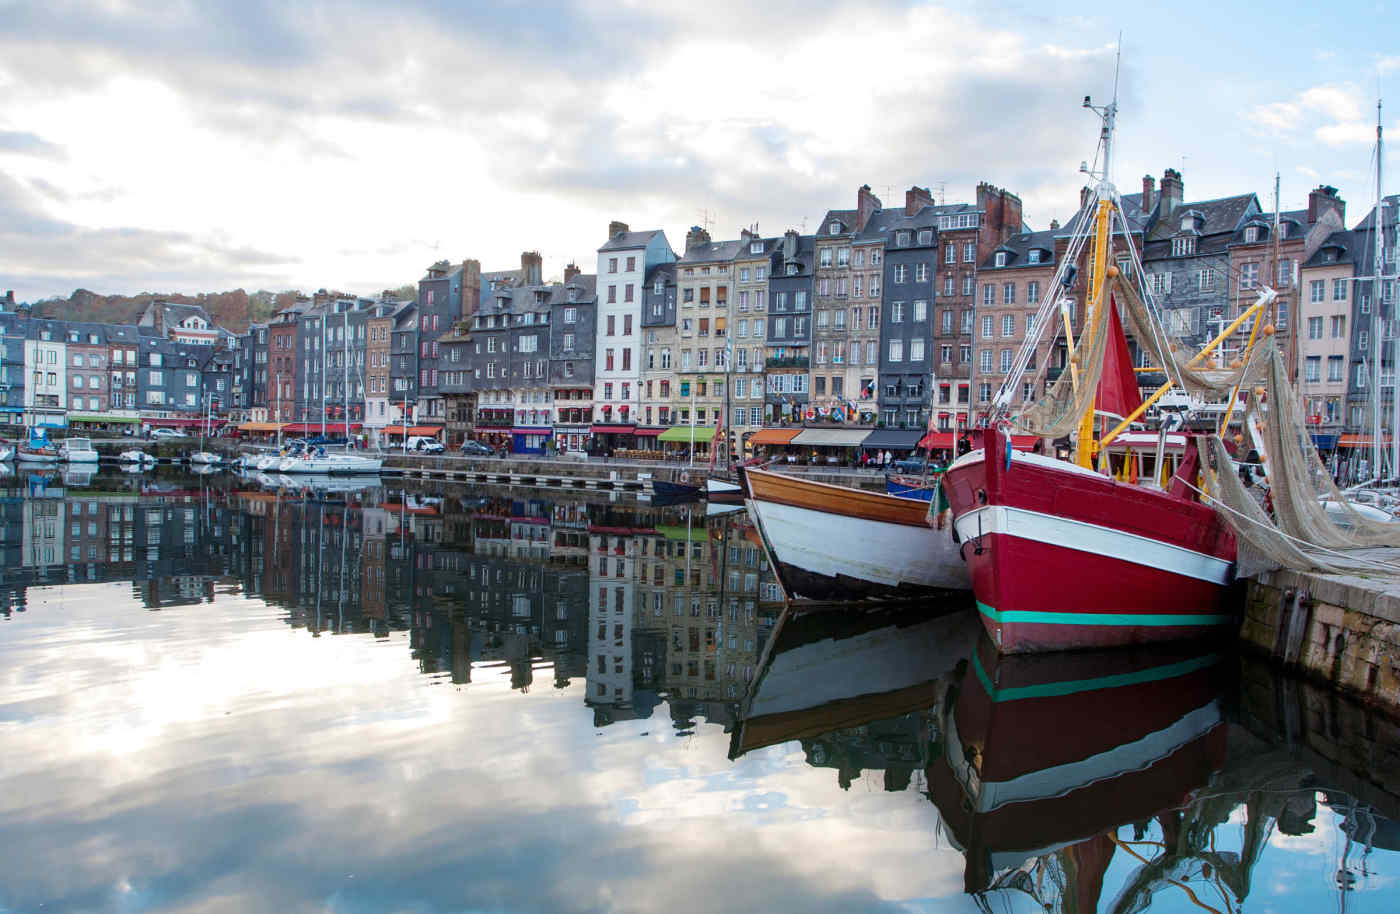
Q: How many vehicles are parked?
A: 4